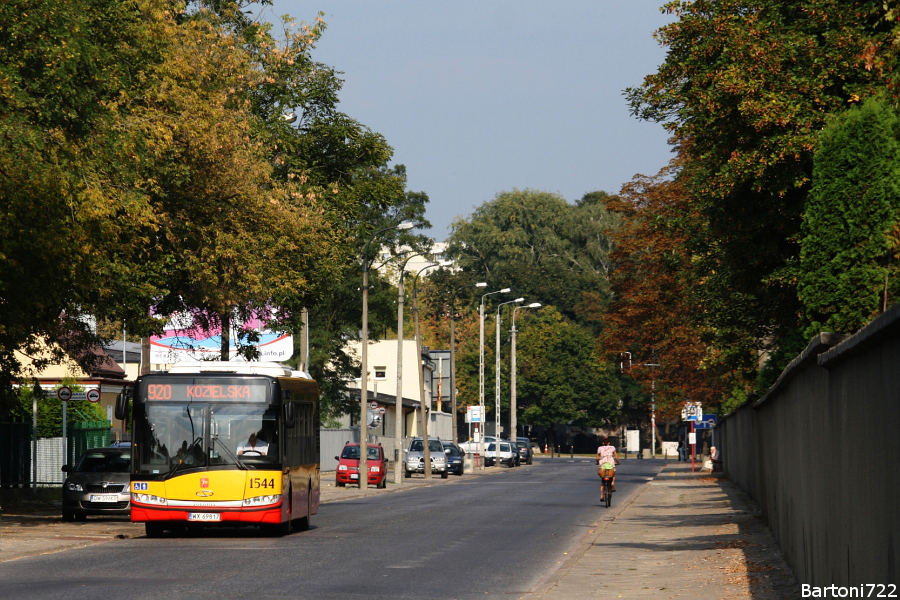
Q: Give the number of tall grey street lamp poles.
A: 7